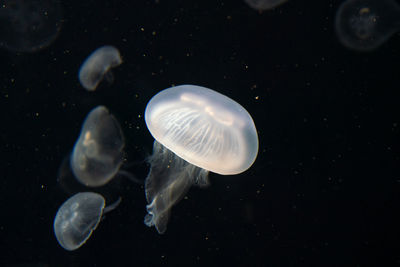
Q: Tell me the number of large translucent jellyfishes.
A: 1